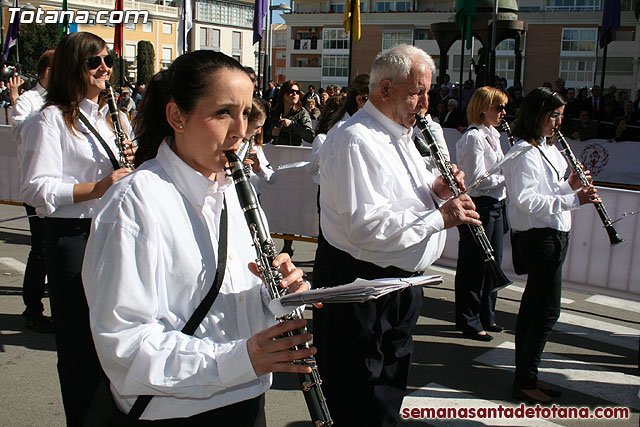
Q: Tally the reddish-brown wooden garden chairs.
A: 0